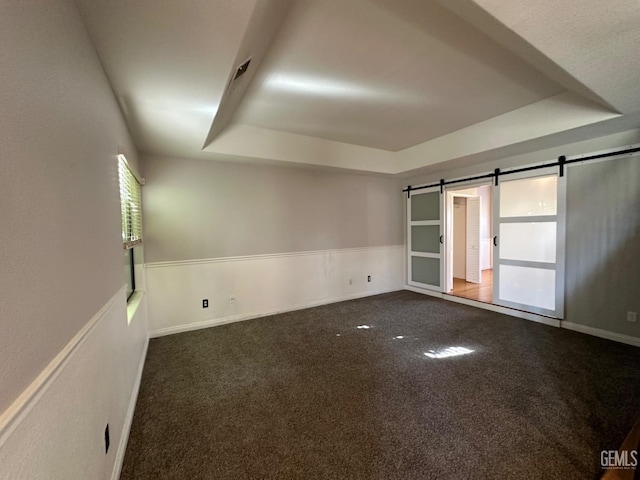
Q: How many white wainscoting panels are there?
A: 2